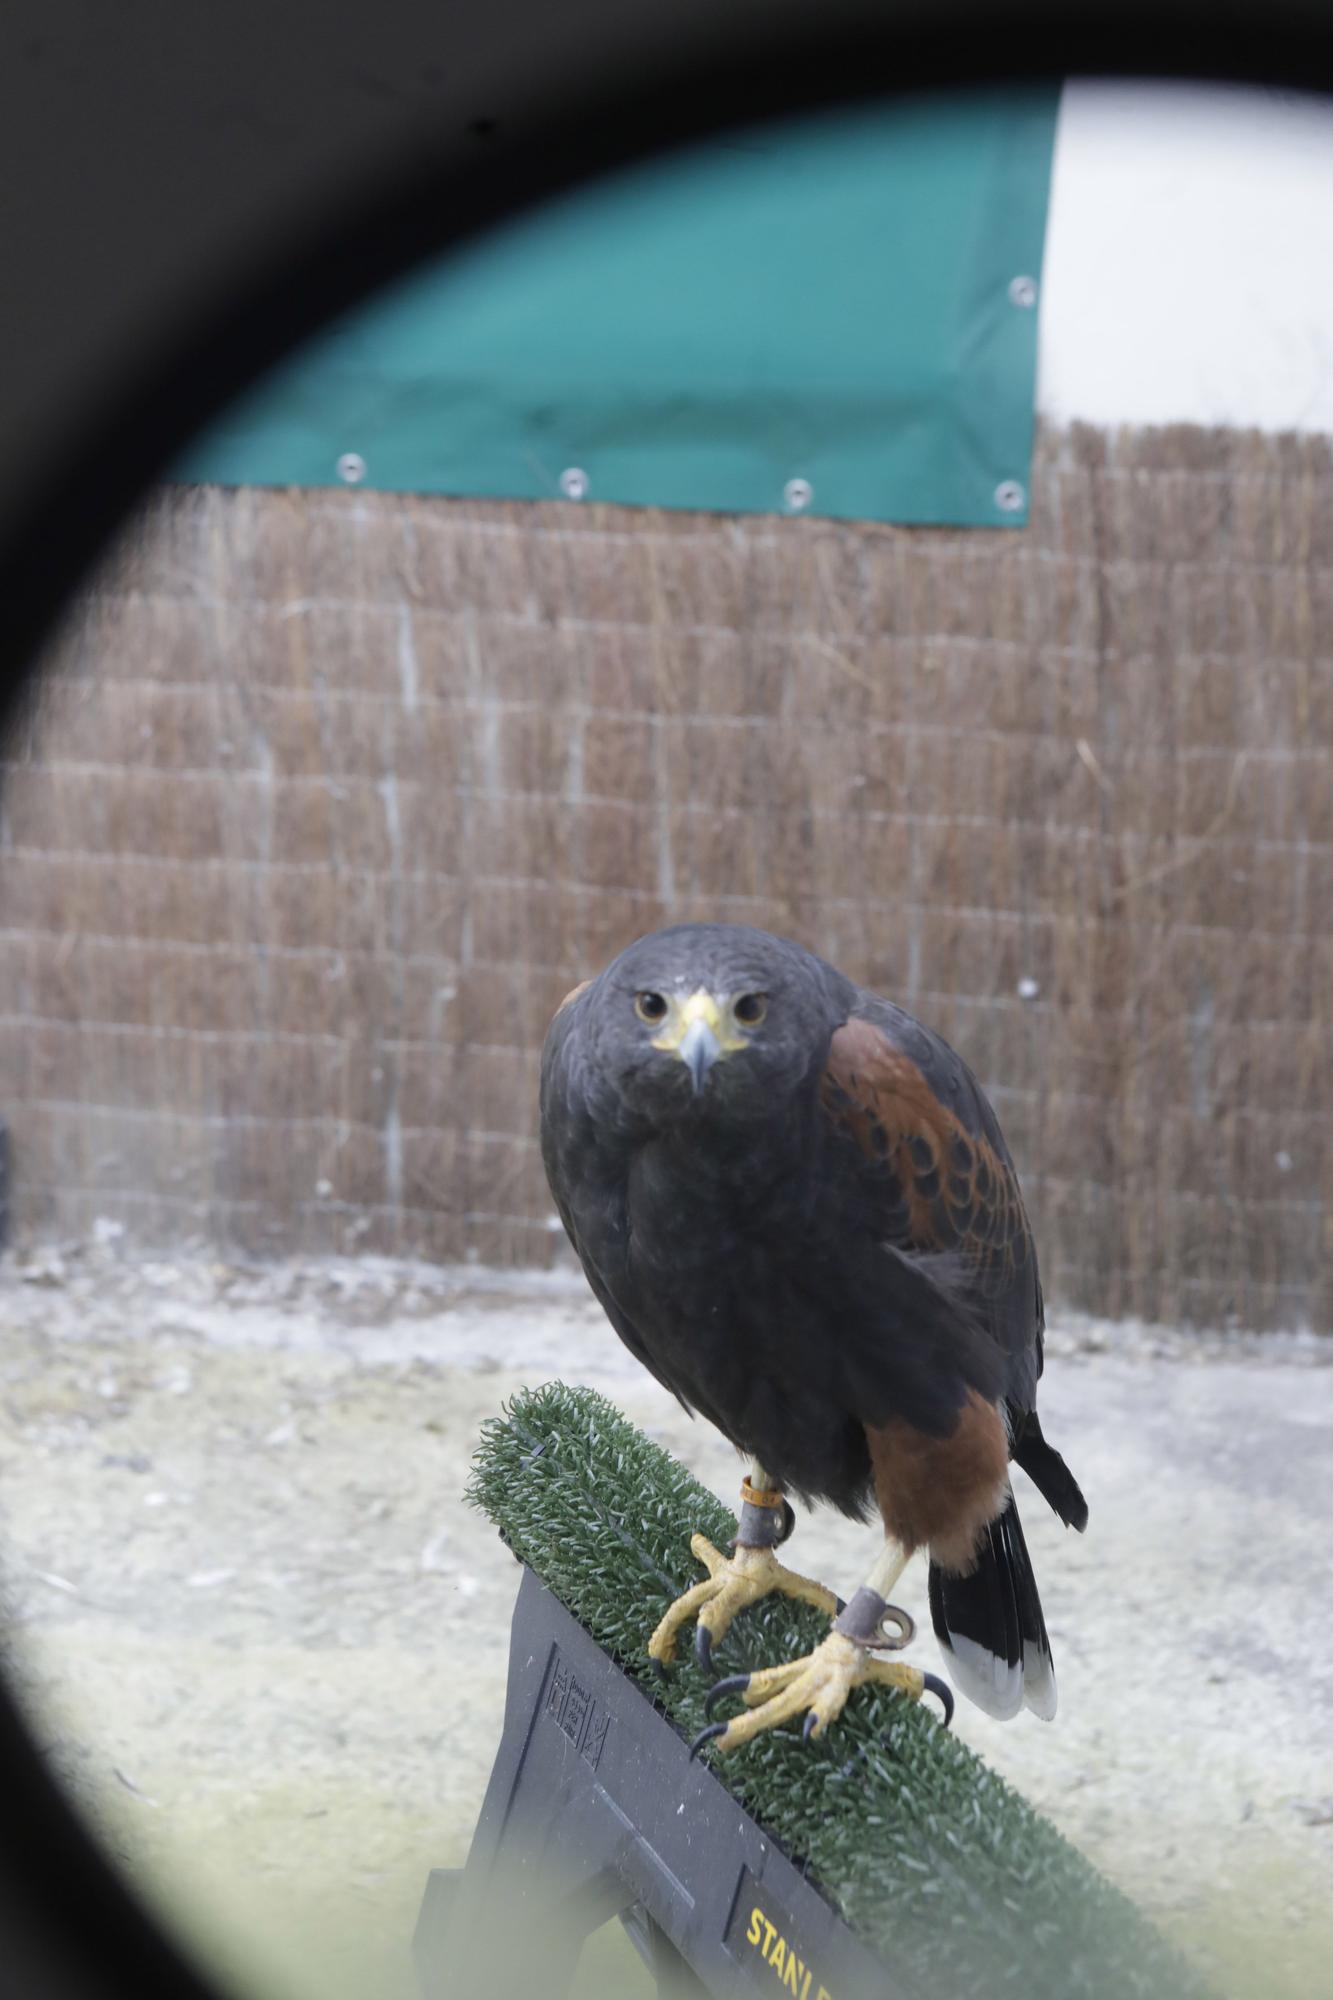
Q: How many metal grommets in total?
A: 5